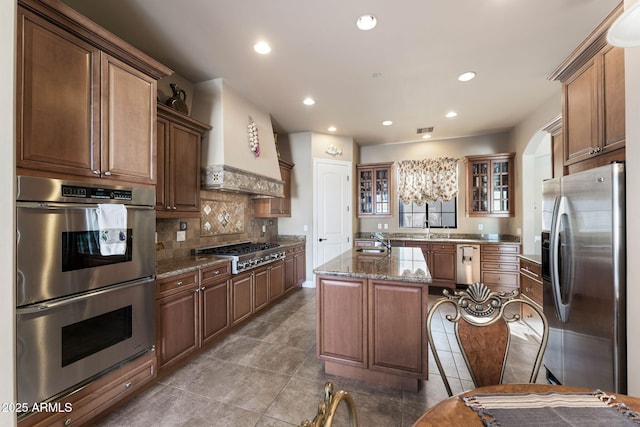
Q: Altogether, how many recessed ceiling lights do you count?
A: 8